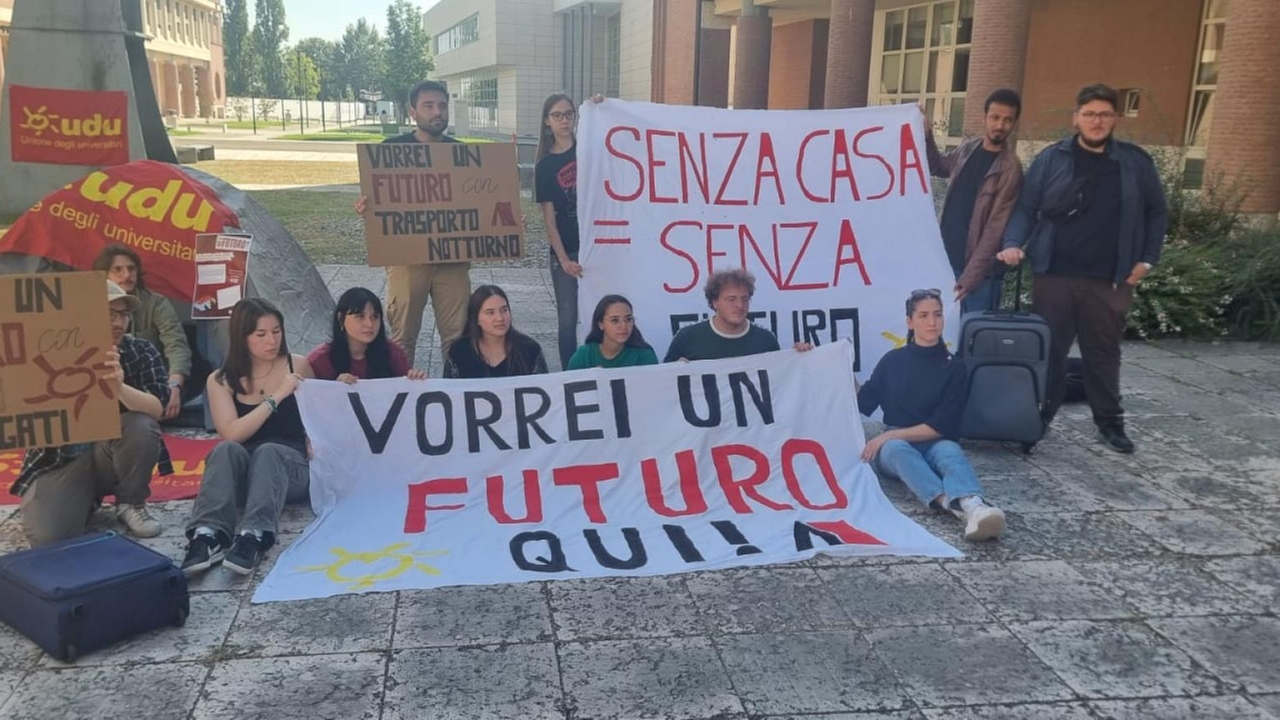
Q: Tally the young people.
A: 12